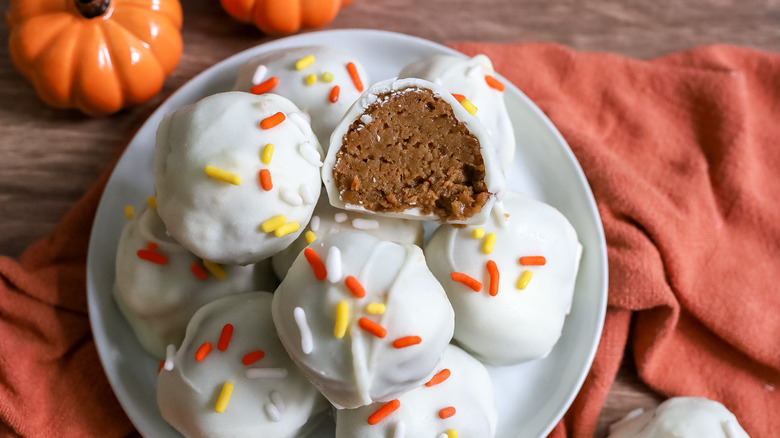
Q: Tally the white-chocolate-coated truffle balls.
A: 11